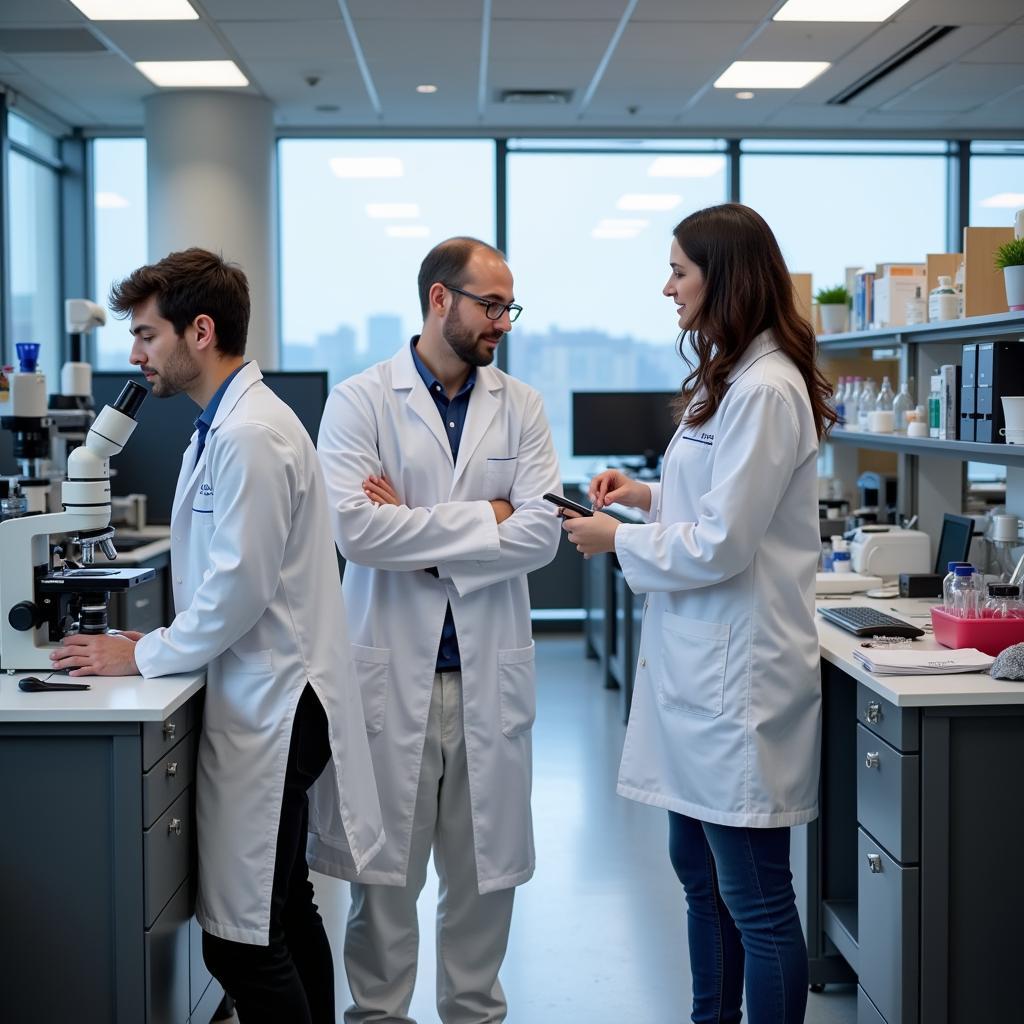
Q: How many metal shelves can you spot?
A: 2